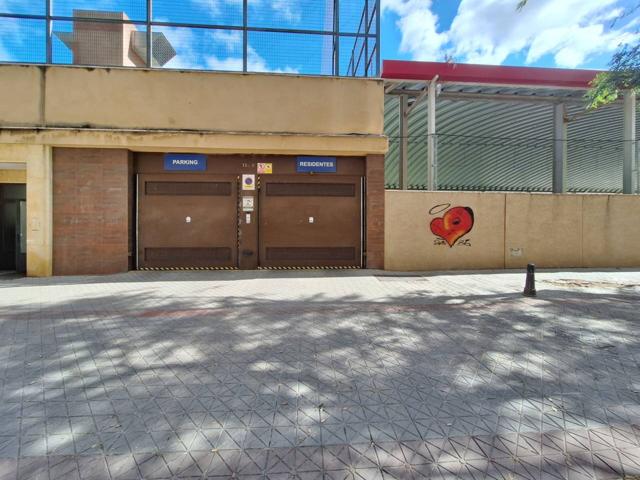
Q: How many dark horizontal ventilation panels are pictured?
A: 4